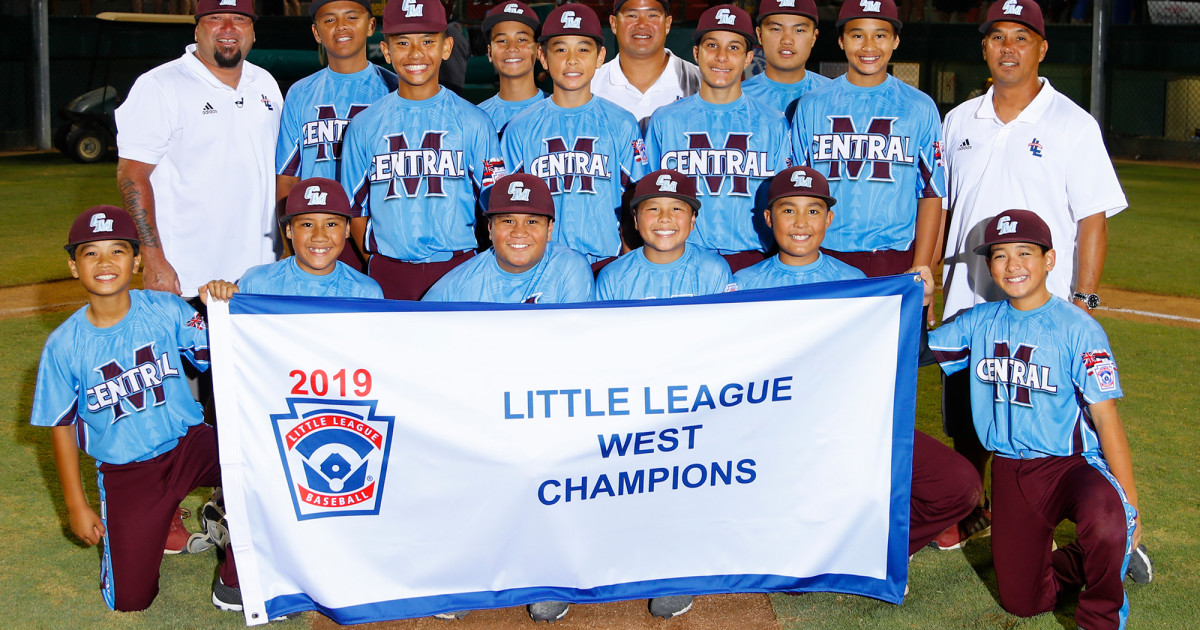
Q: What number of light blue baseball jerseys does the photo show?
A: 13